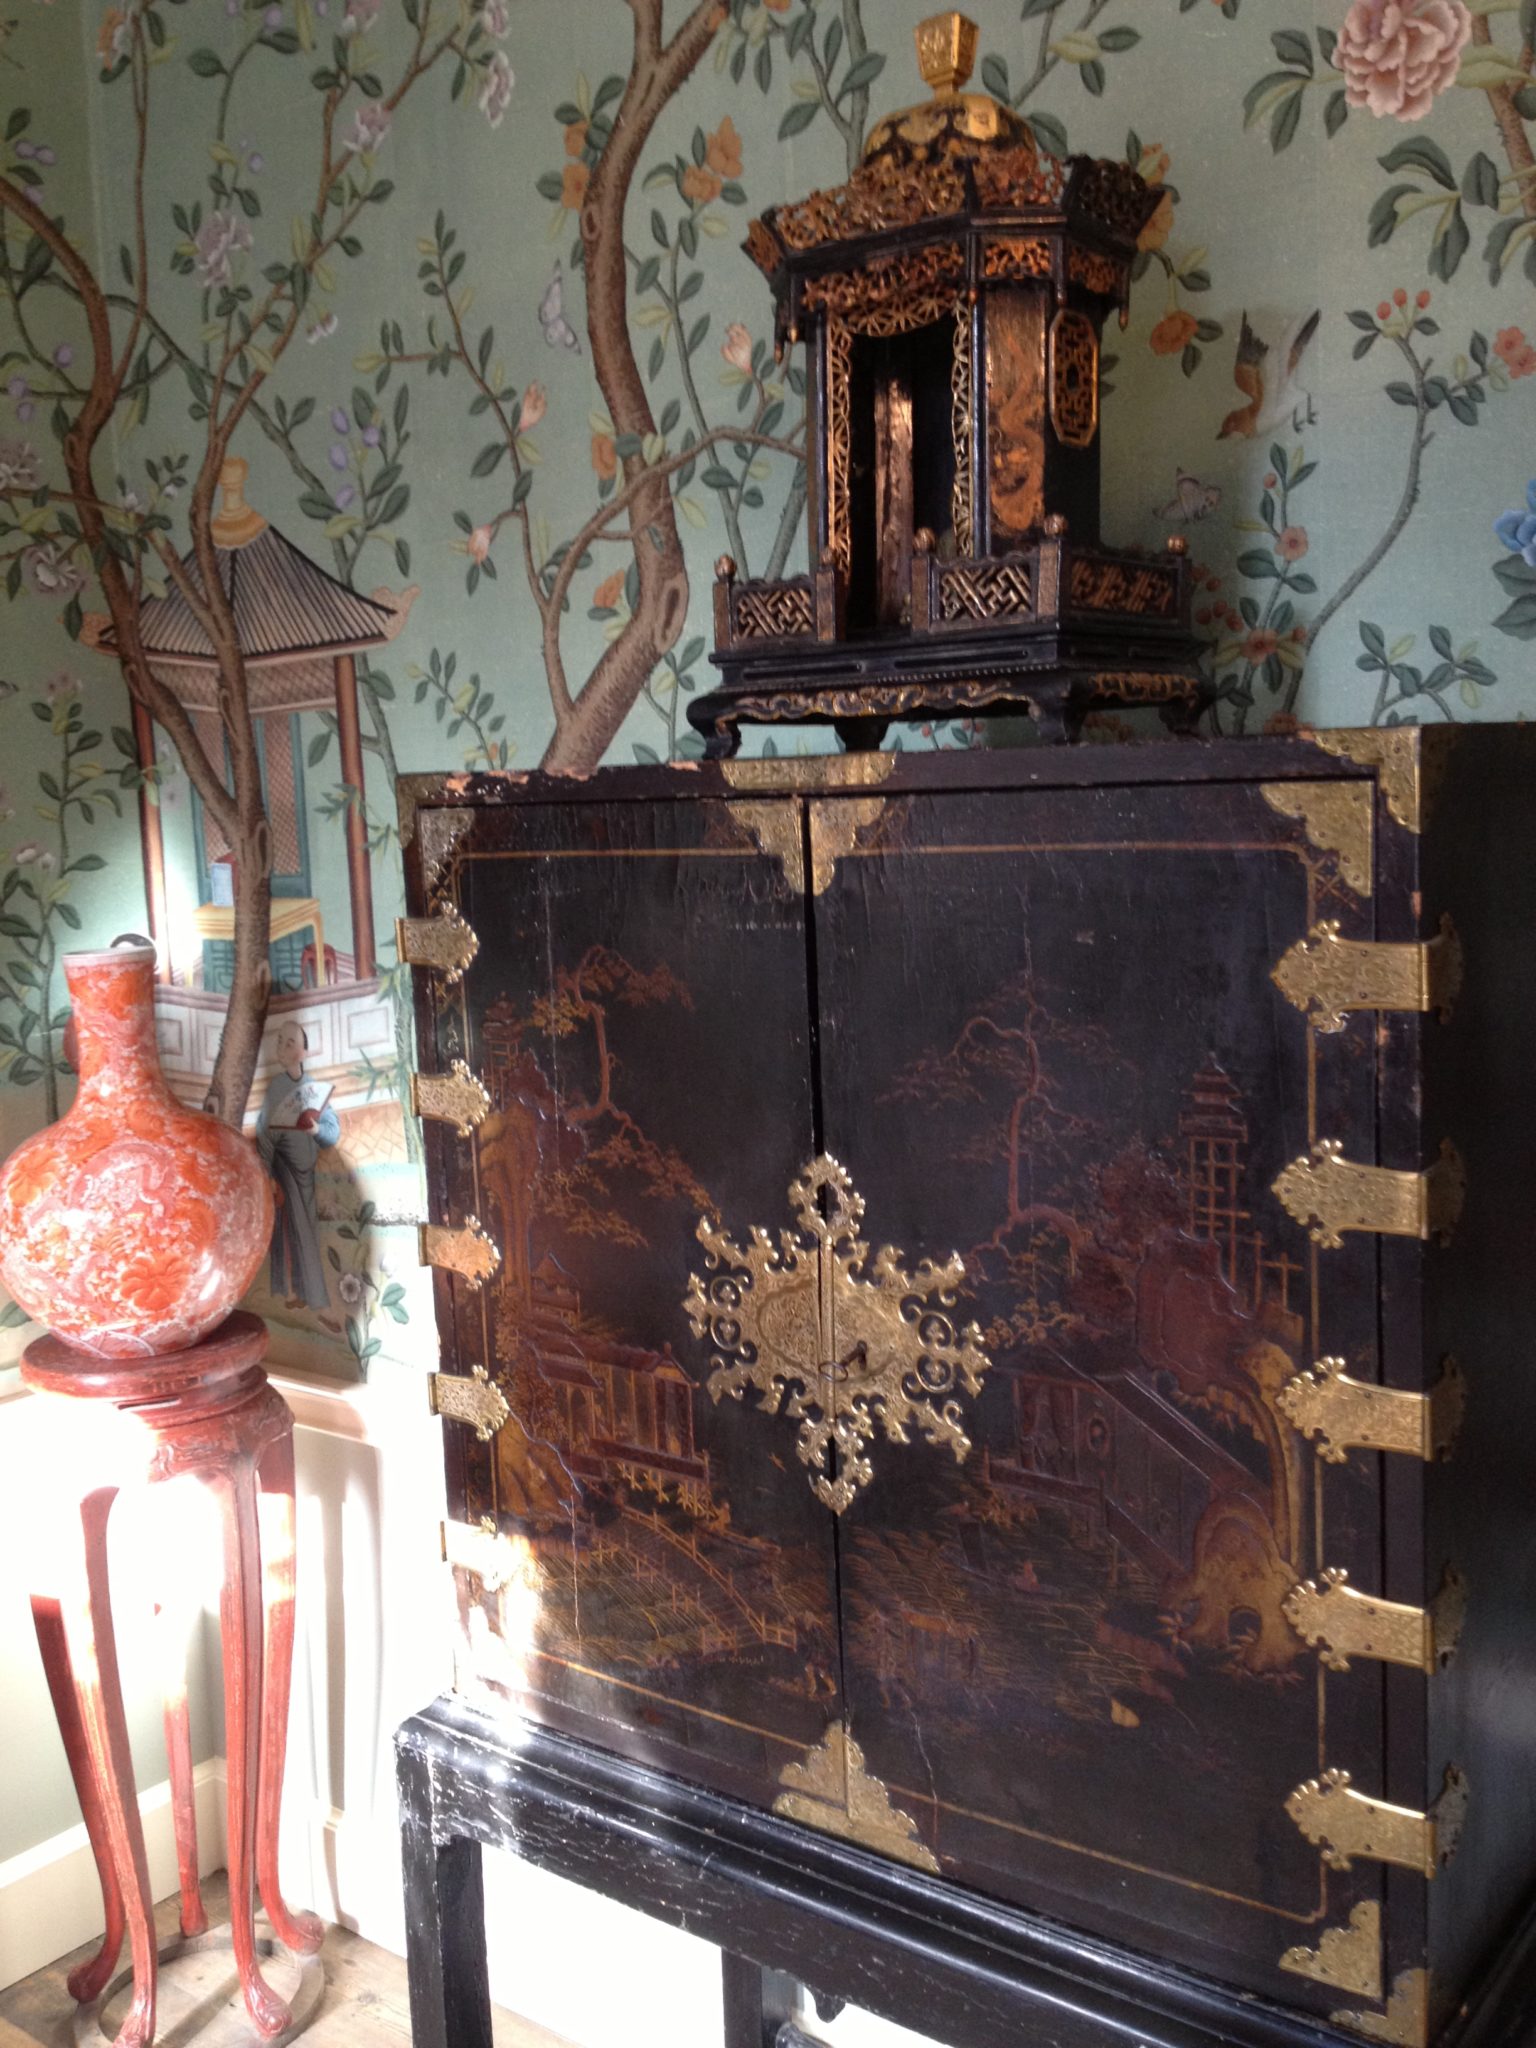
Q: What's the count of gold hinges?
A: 10